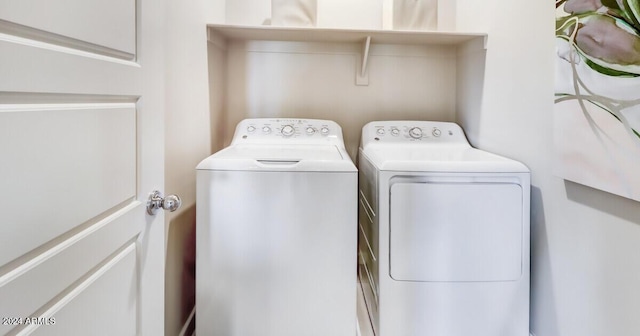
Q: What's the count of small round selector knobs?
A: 7